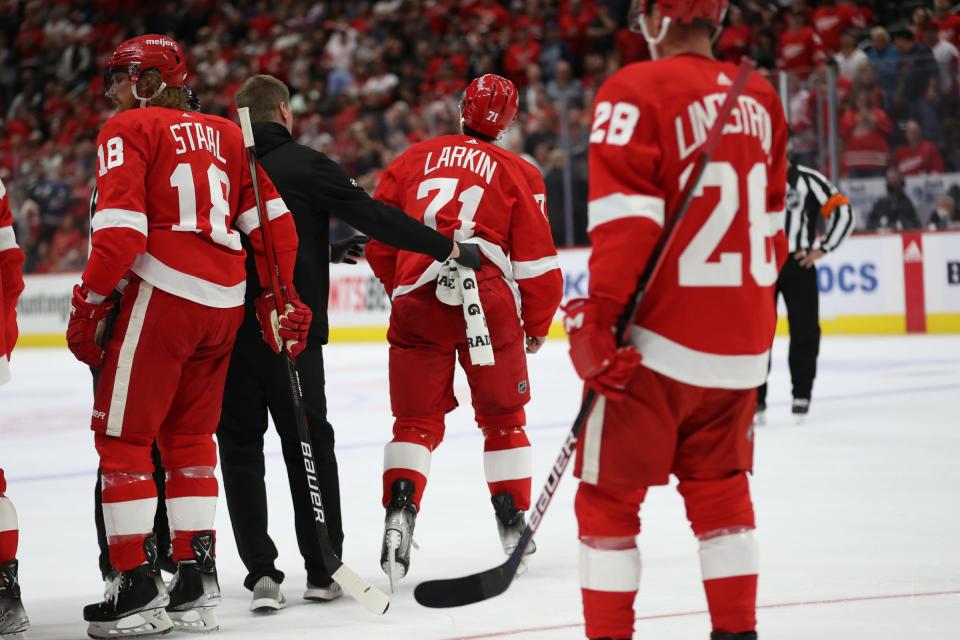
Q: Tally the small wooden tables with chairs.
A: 0